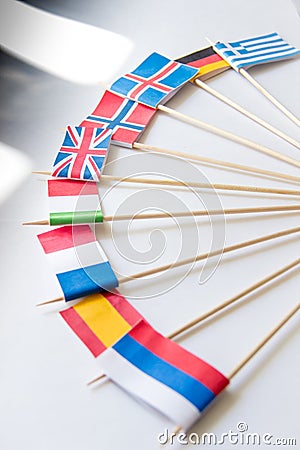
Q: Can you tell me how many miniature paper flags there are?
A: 9